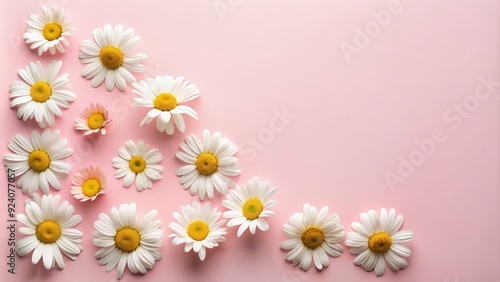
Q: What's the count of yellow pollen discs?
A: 15